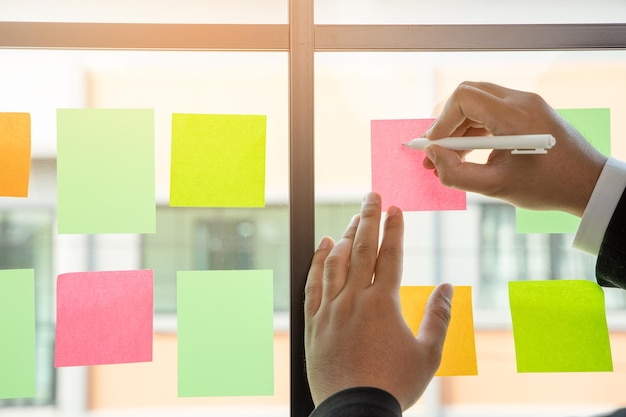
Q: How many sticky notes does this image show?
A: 10